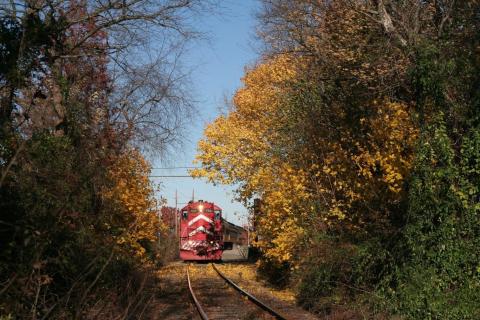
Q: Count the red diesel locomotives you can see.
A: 1